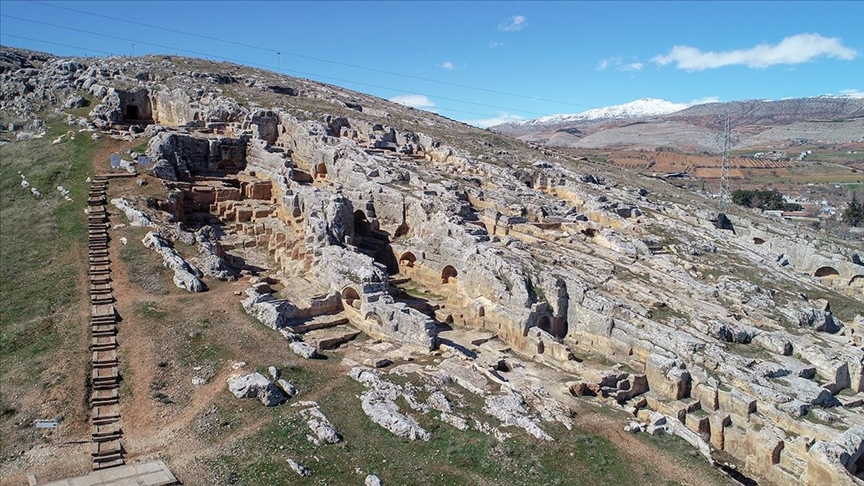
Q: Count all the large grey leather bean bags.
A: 0